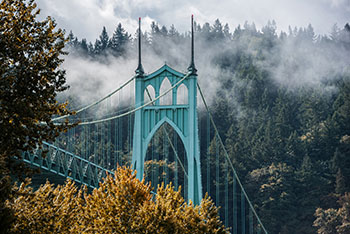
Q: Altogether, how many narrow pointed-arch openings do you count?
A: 3